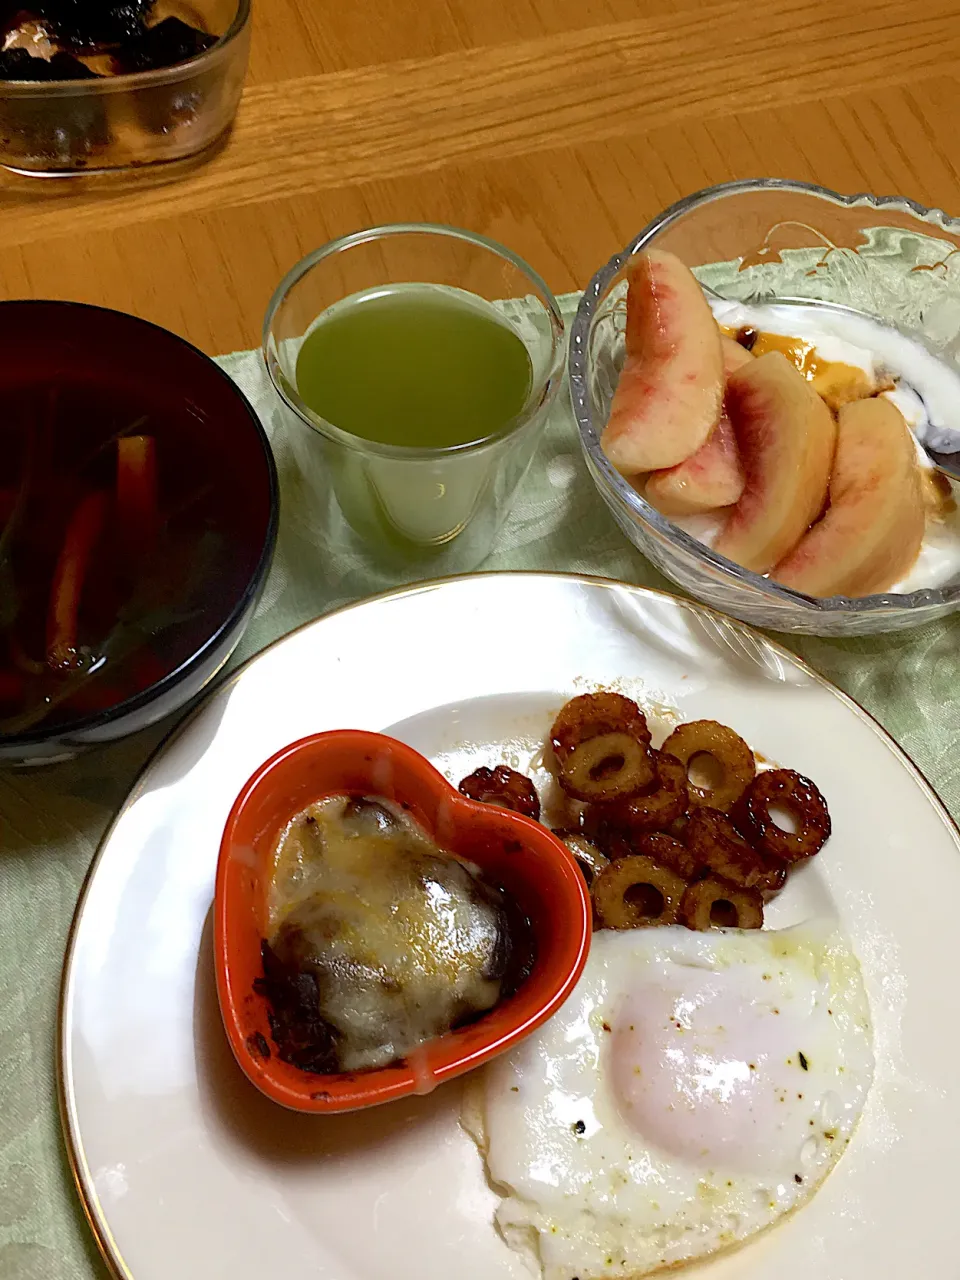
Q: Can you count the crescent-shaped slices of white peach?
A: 4